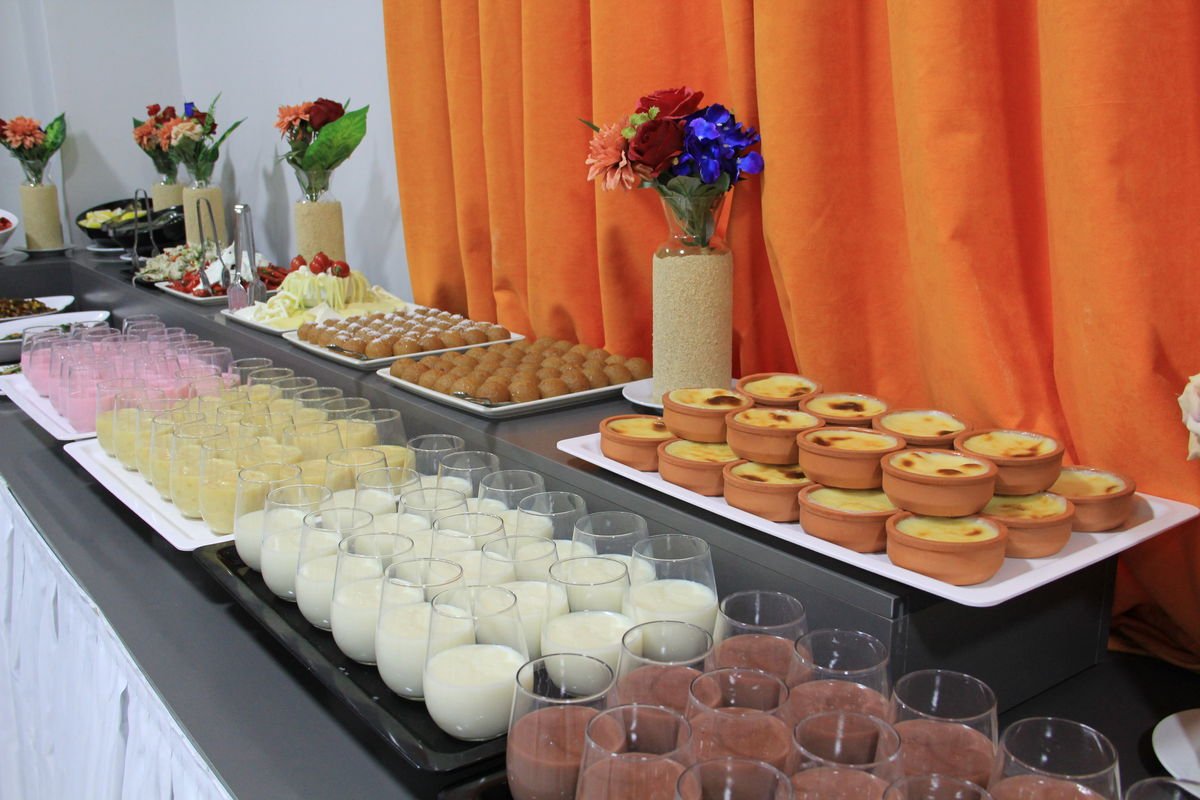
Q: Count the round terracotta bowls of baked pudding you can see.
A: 15